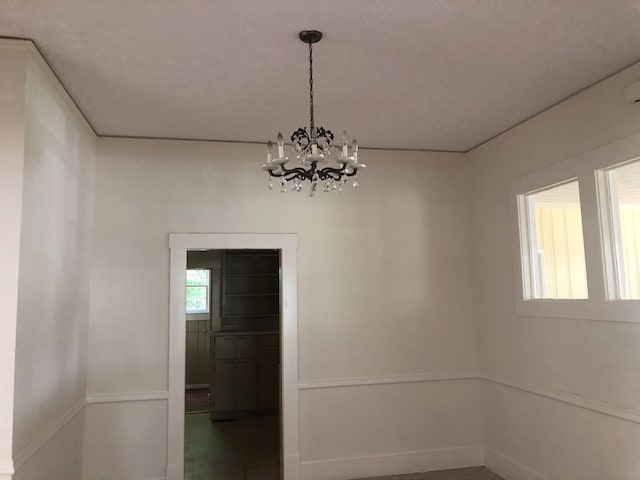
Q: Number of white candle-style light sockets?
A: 5